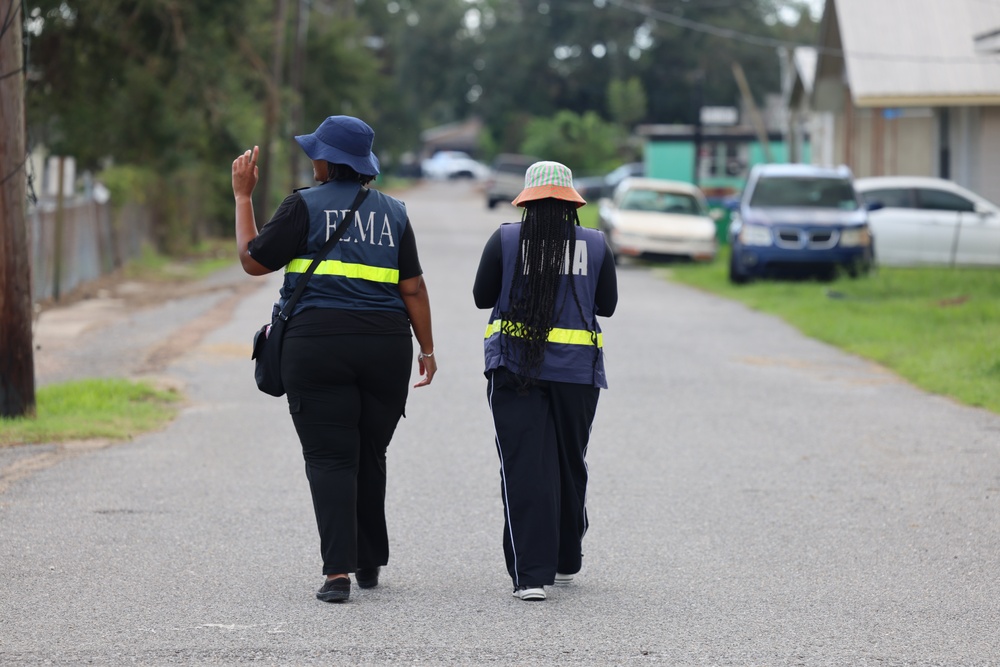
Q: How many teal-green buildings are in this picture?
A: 1